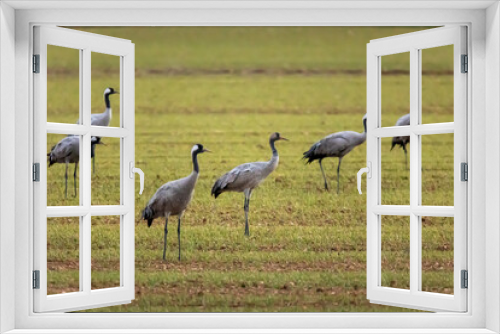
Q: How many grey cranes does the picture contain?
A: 6